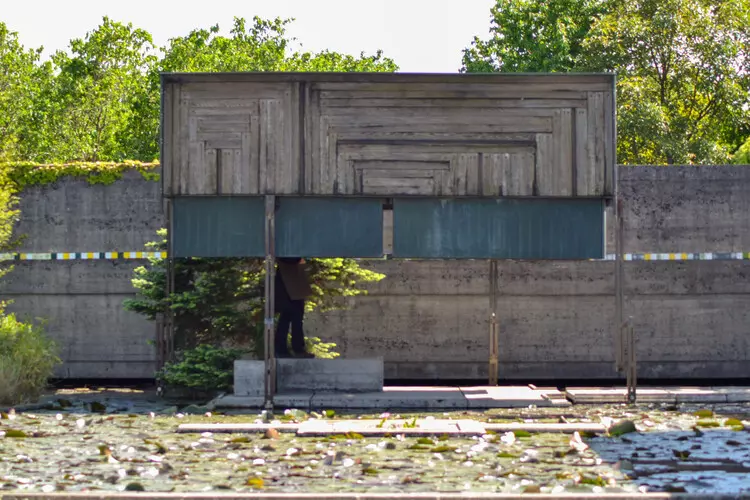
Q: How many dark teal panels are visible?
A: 3